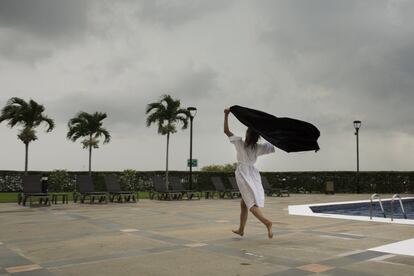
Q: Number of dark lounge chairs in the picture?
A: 8